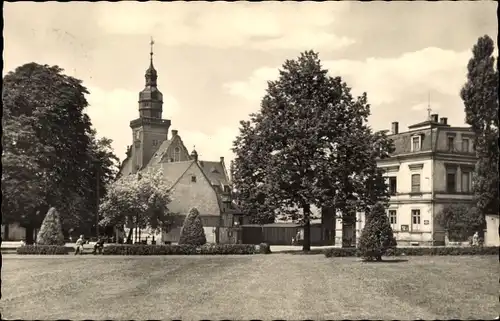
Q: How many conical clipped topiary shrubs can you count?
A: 3